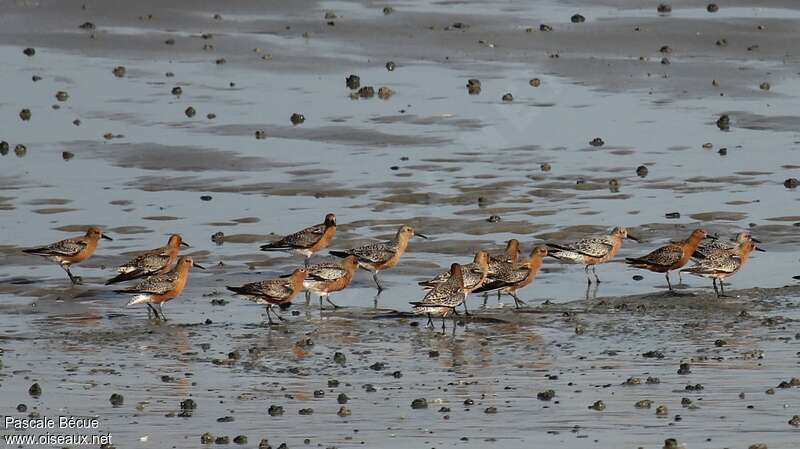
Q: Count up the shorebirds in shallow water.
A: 15